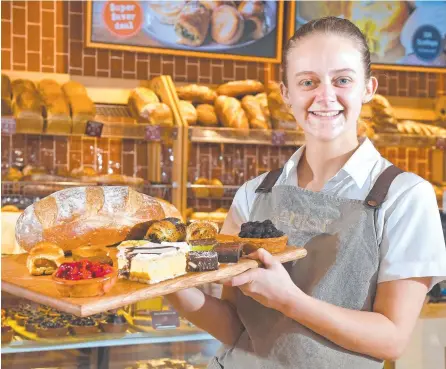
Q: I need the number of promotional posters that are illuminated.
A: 2